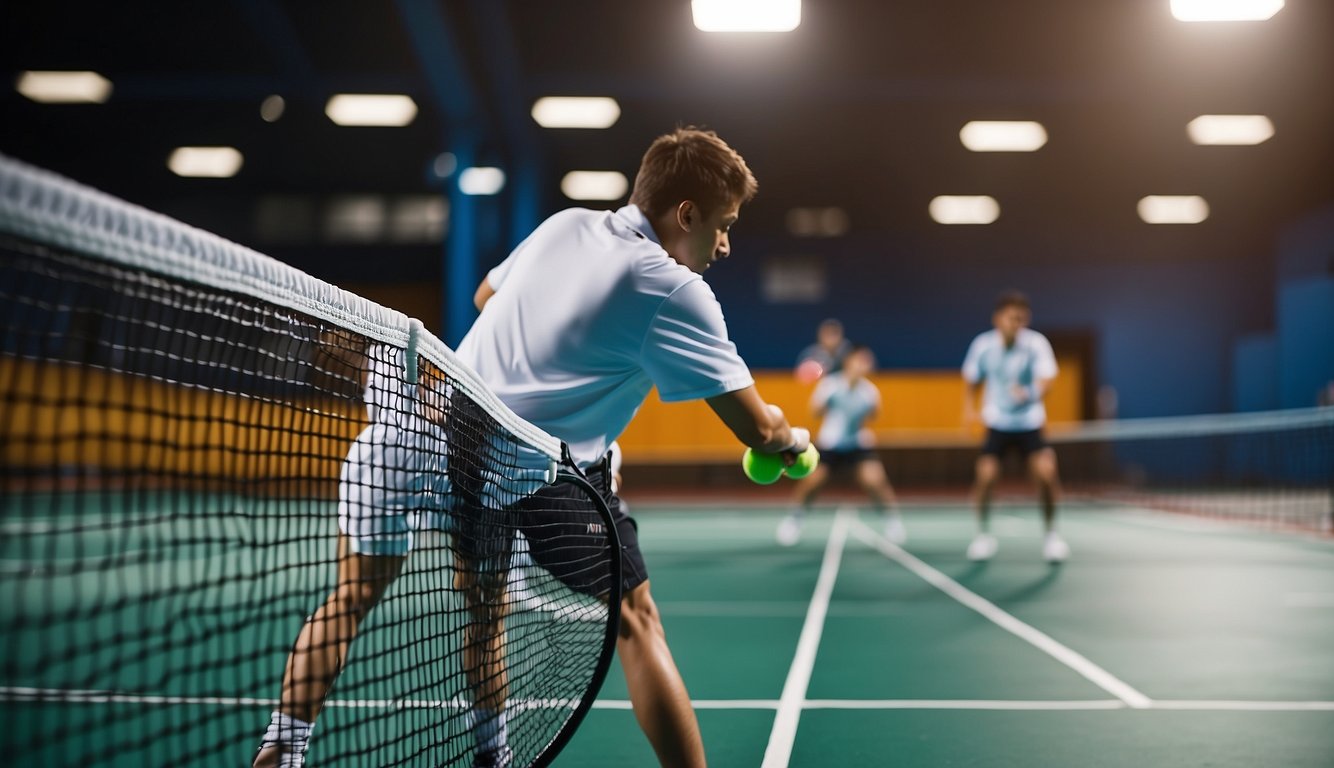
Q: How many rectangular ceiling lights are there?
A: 12